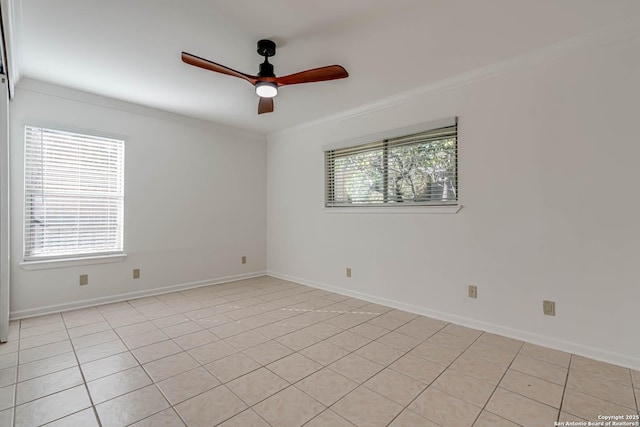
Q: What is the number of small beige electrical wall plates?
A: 6